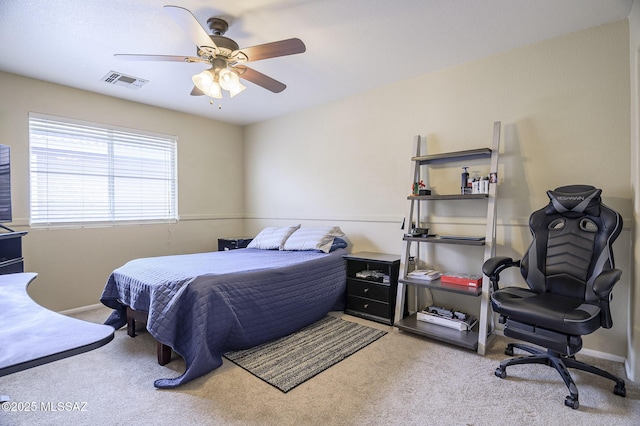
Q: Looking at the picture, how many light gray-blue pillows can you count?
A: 2